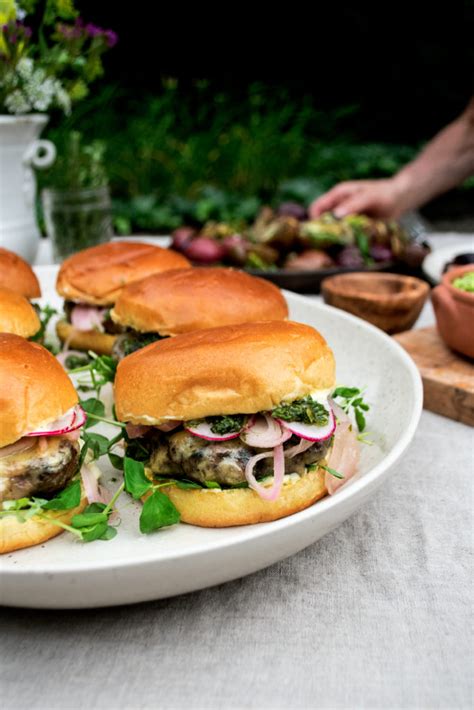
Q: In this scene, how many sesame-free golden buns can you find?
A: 6